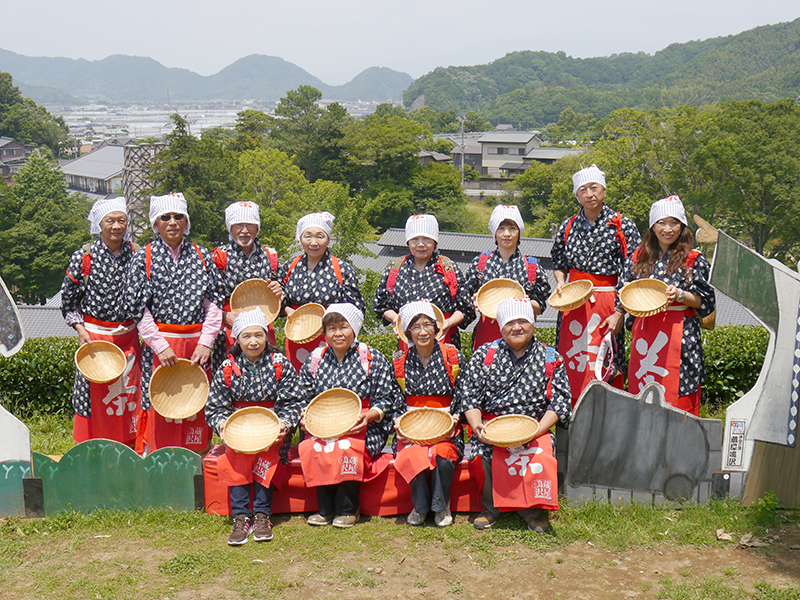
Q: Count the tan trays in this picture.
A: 12